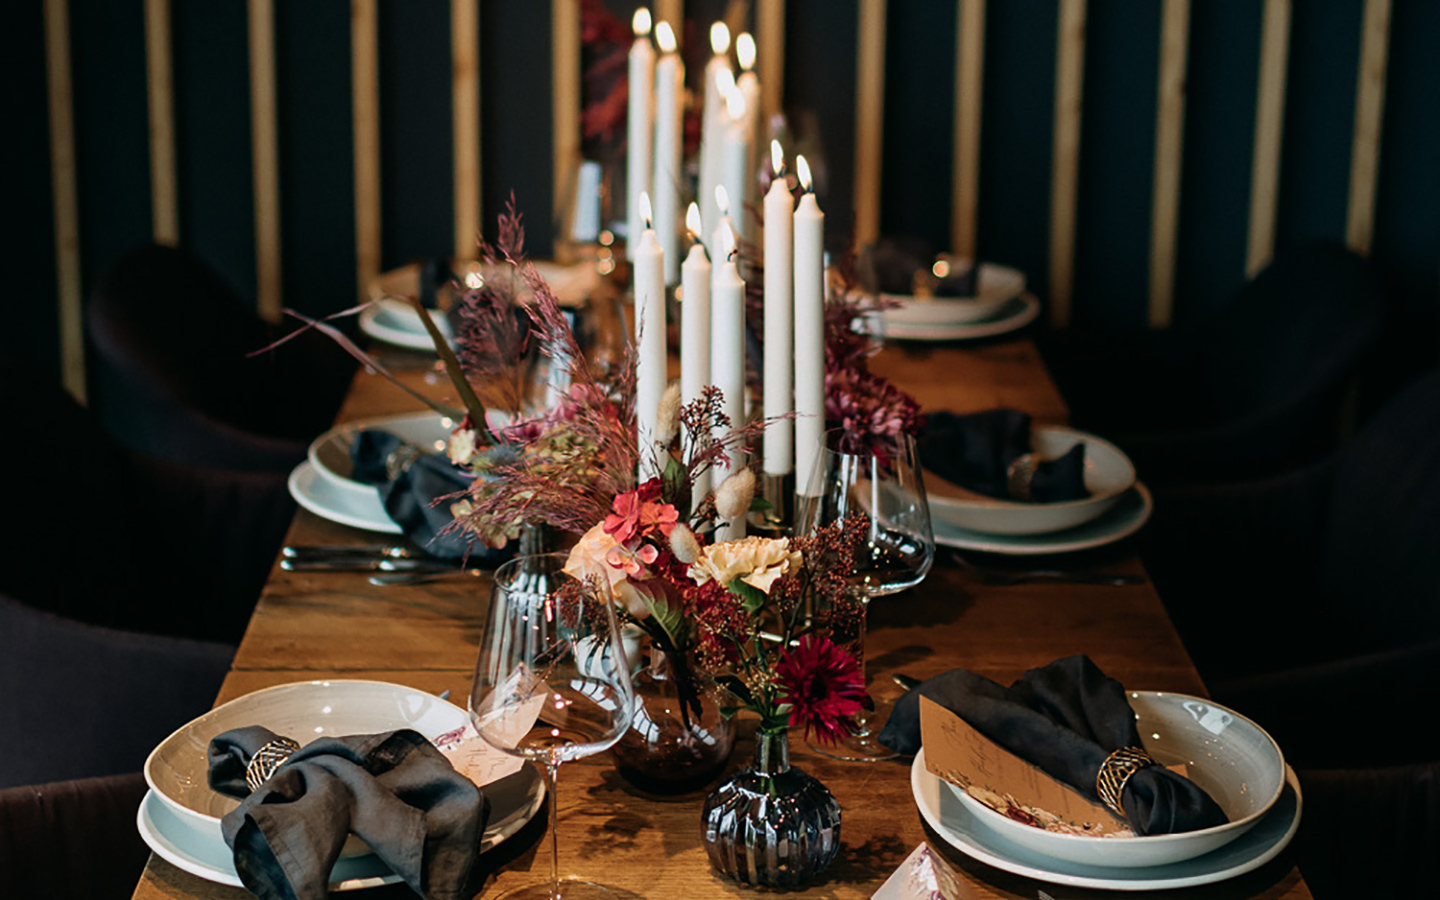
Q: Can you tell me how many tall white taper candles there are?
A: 12